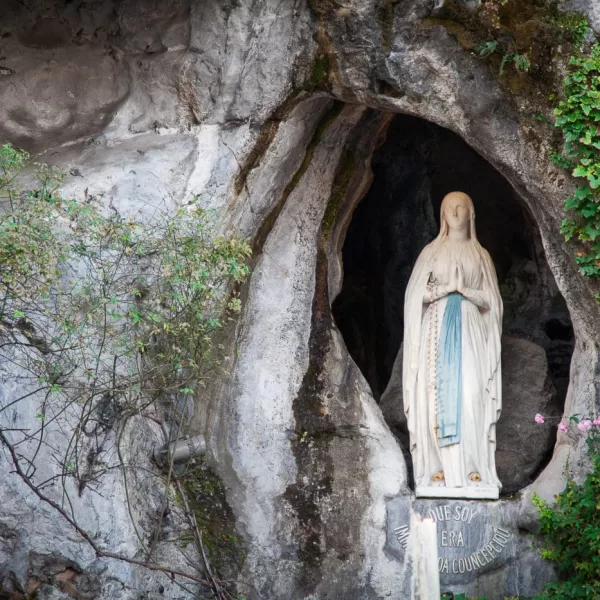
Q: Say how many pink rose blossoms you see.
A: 4